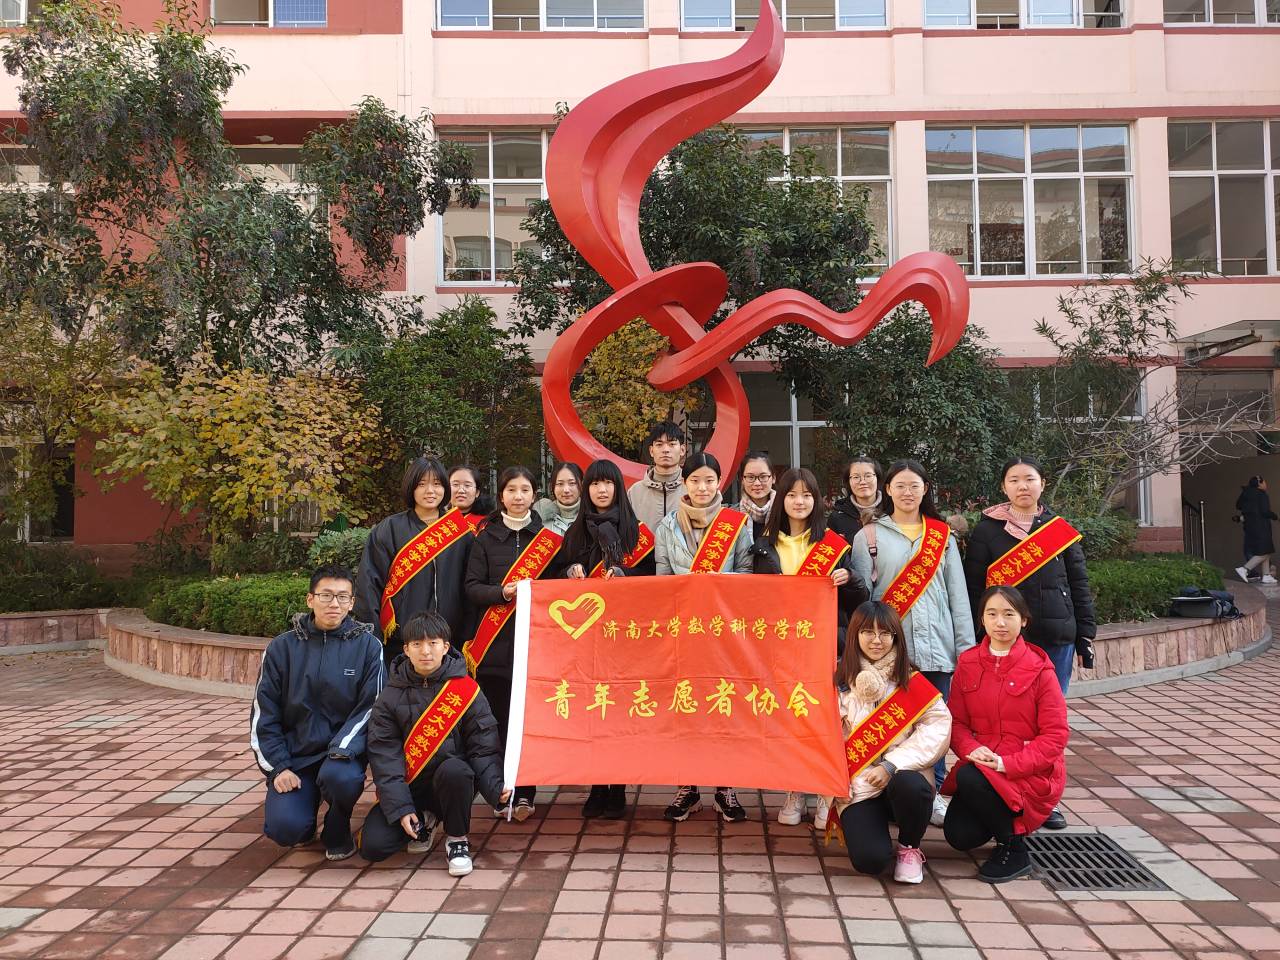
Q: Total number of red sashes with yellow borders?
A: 10